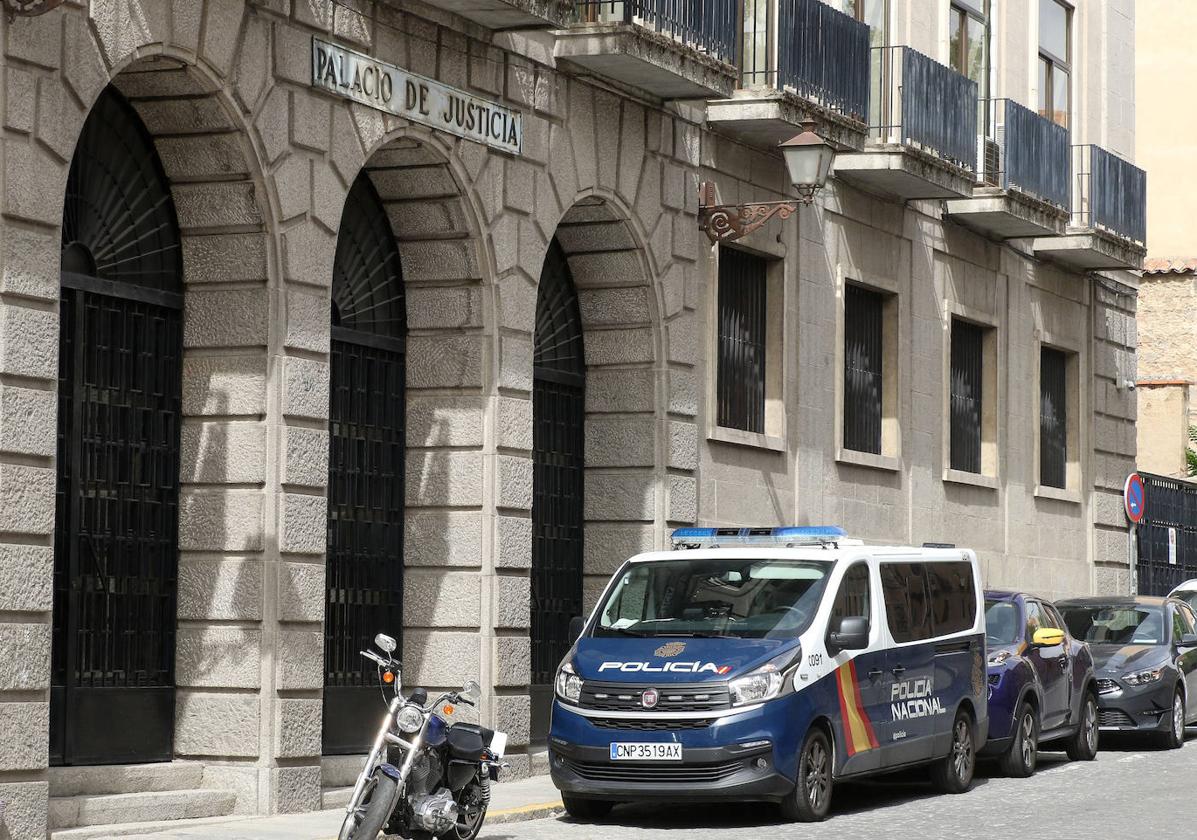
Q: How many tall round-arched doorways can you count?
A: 3